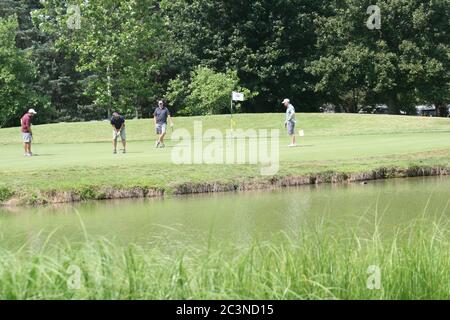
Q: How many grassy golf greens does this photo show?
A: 1